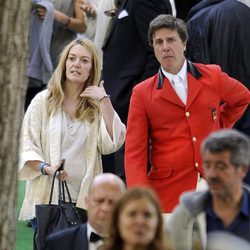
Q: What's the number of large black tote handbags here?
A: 1